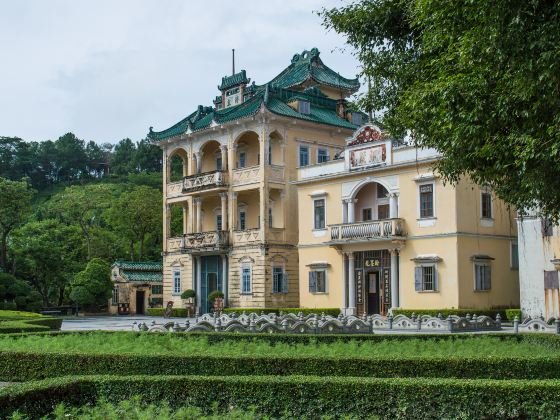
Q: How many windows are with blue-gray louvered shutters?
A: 3